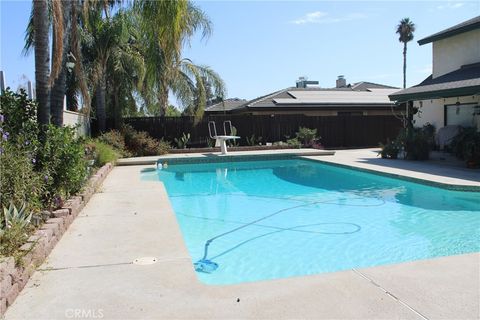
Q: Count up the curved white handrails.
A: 2